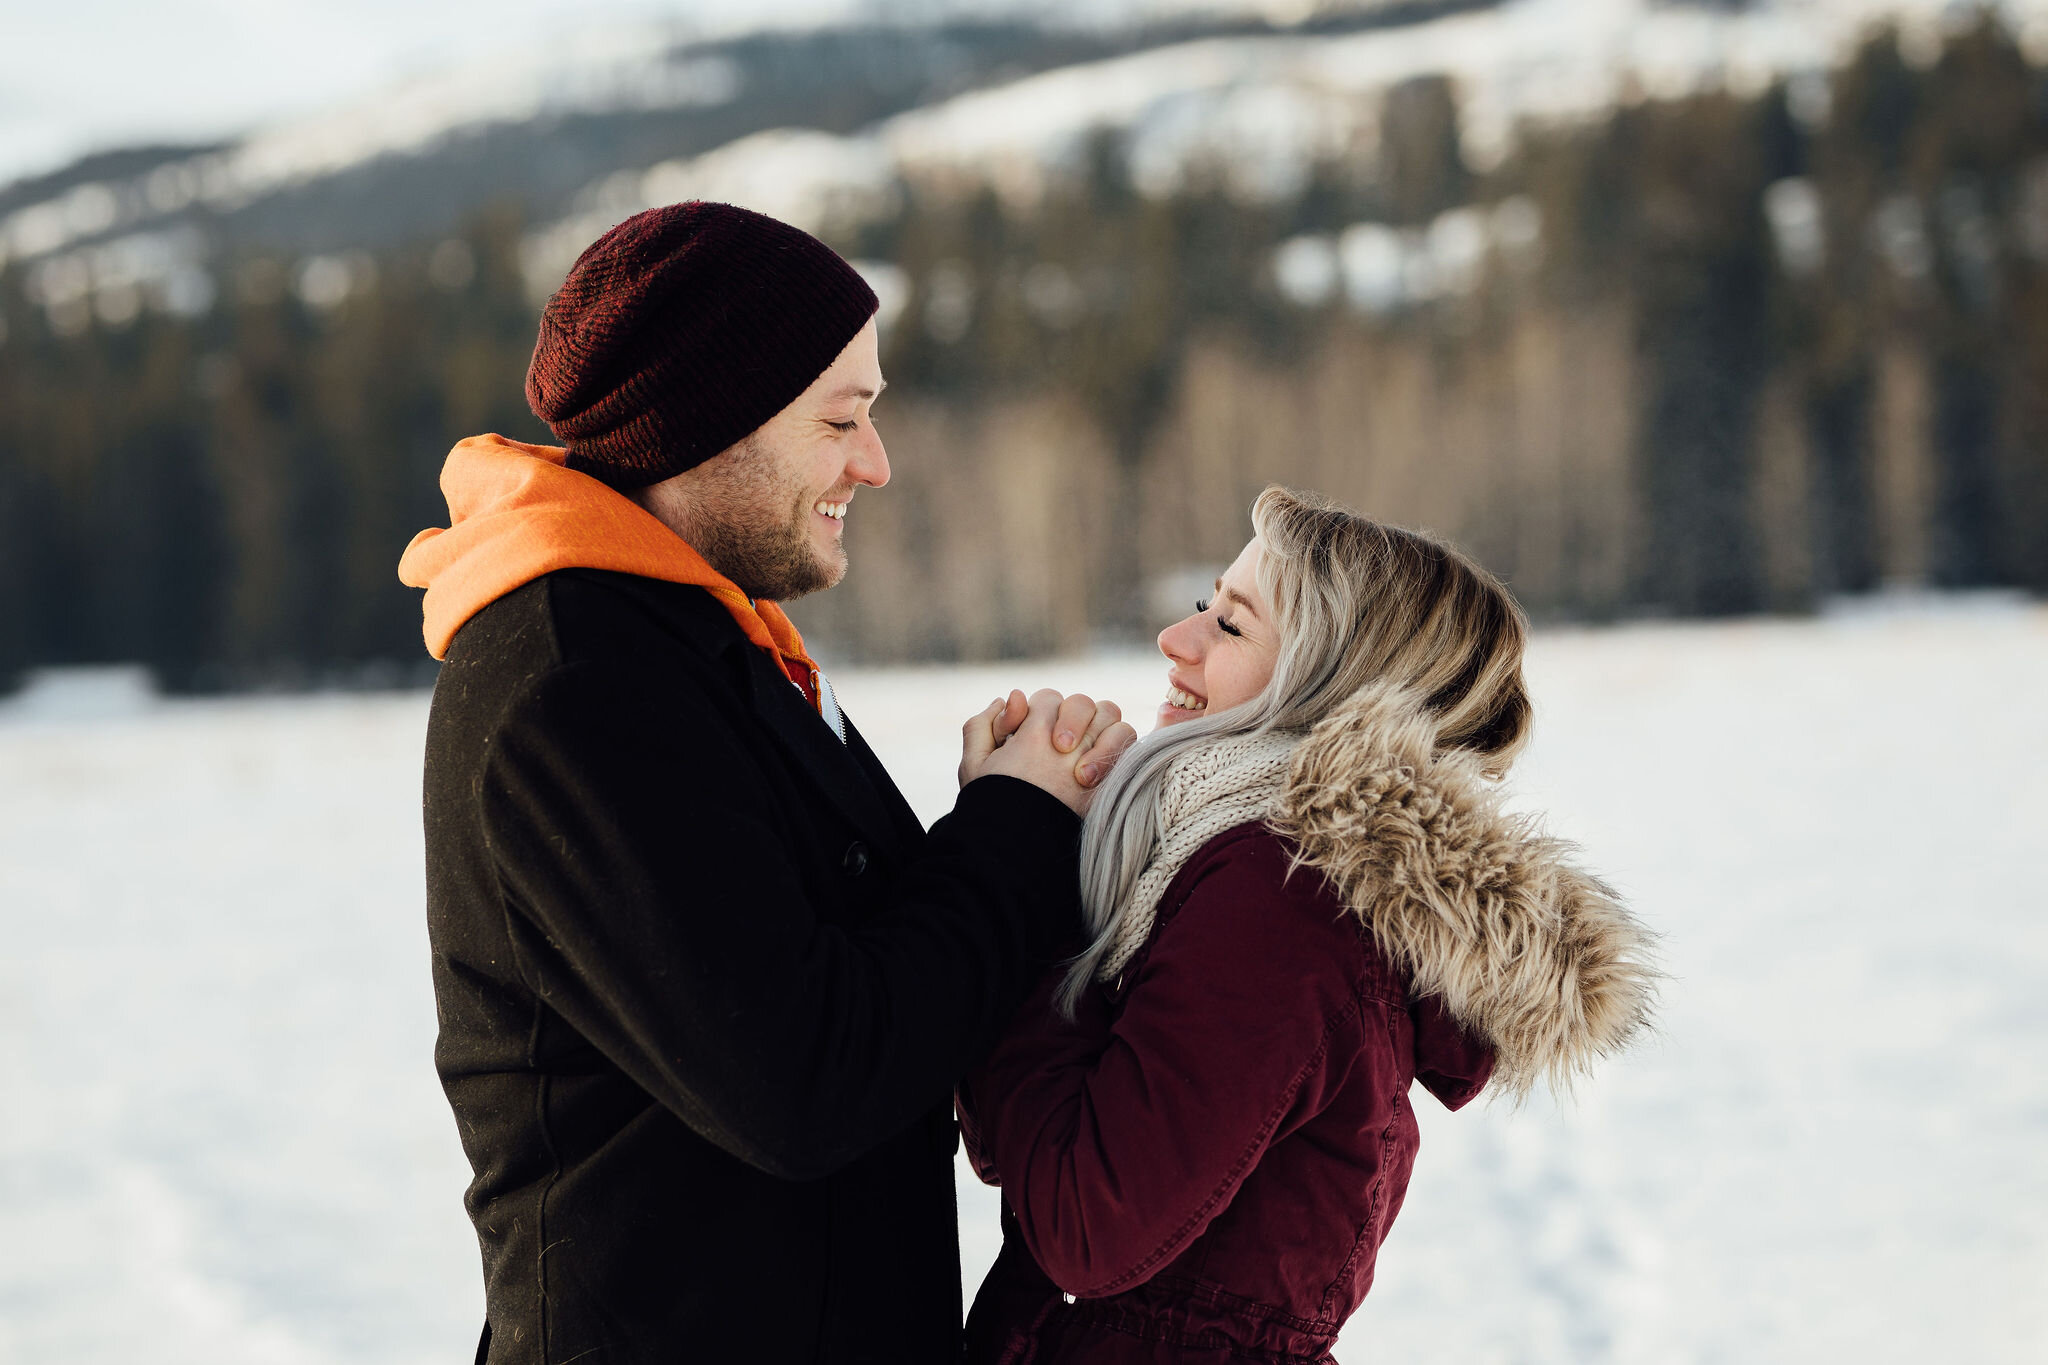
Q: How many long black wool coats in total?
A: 1